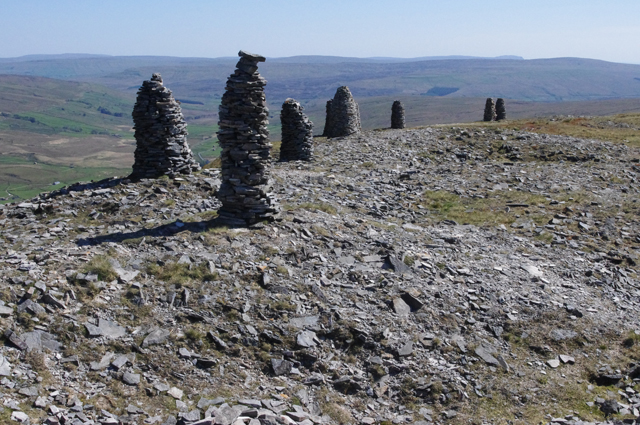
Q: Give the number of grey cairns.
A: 7